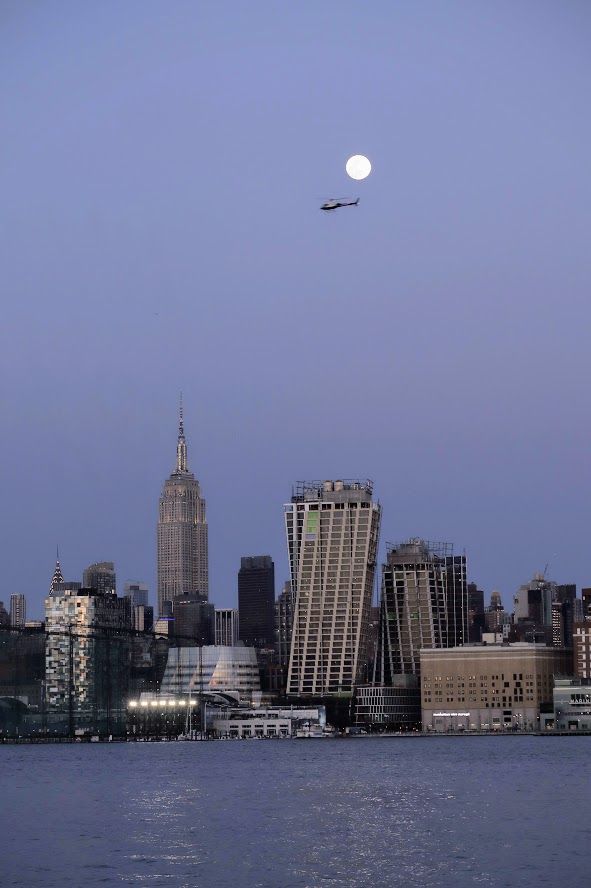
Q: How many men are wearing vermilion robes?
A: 0